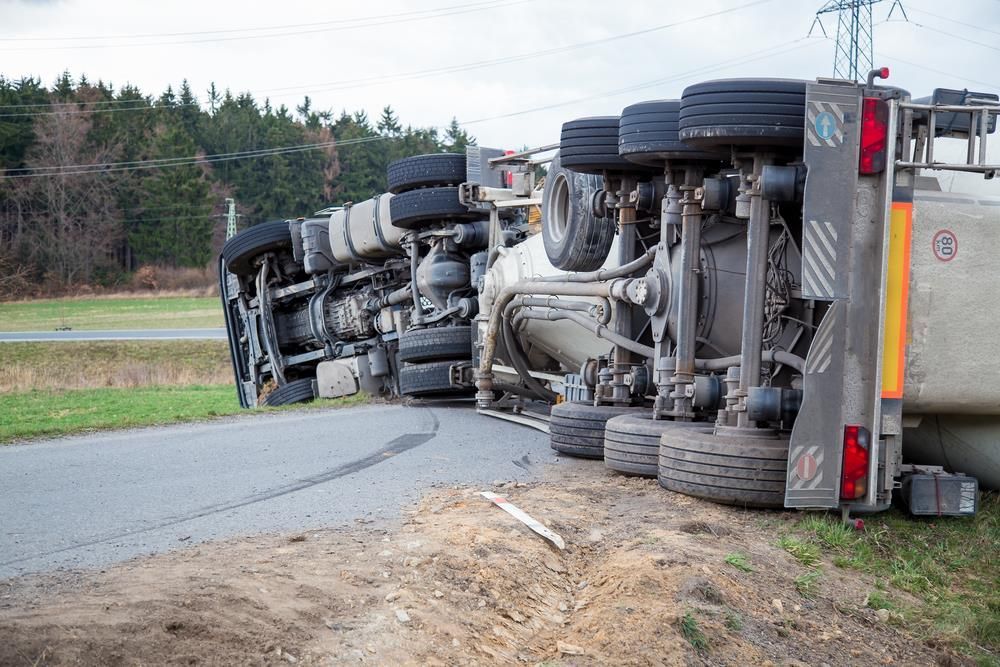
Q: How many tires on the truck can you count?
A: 13